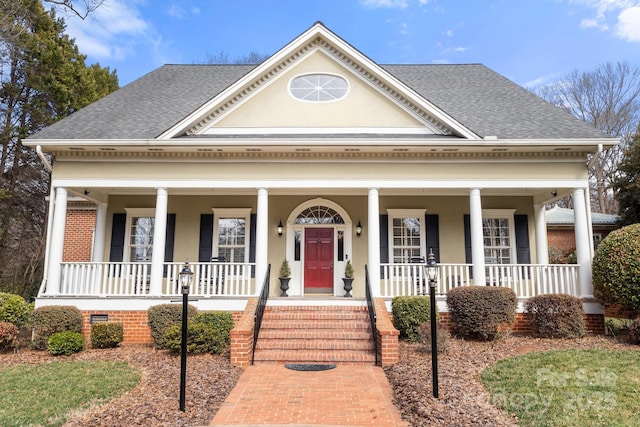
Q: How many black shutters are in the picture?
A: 8